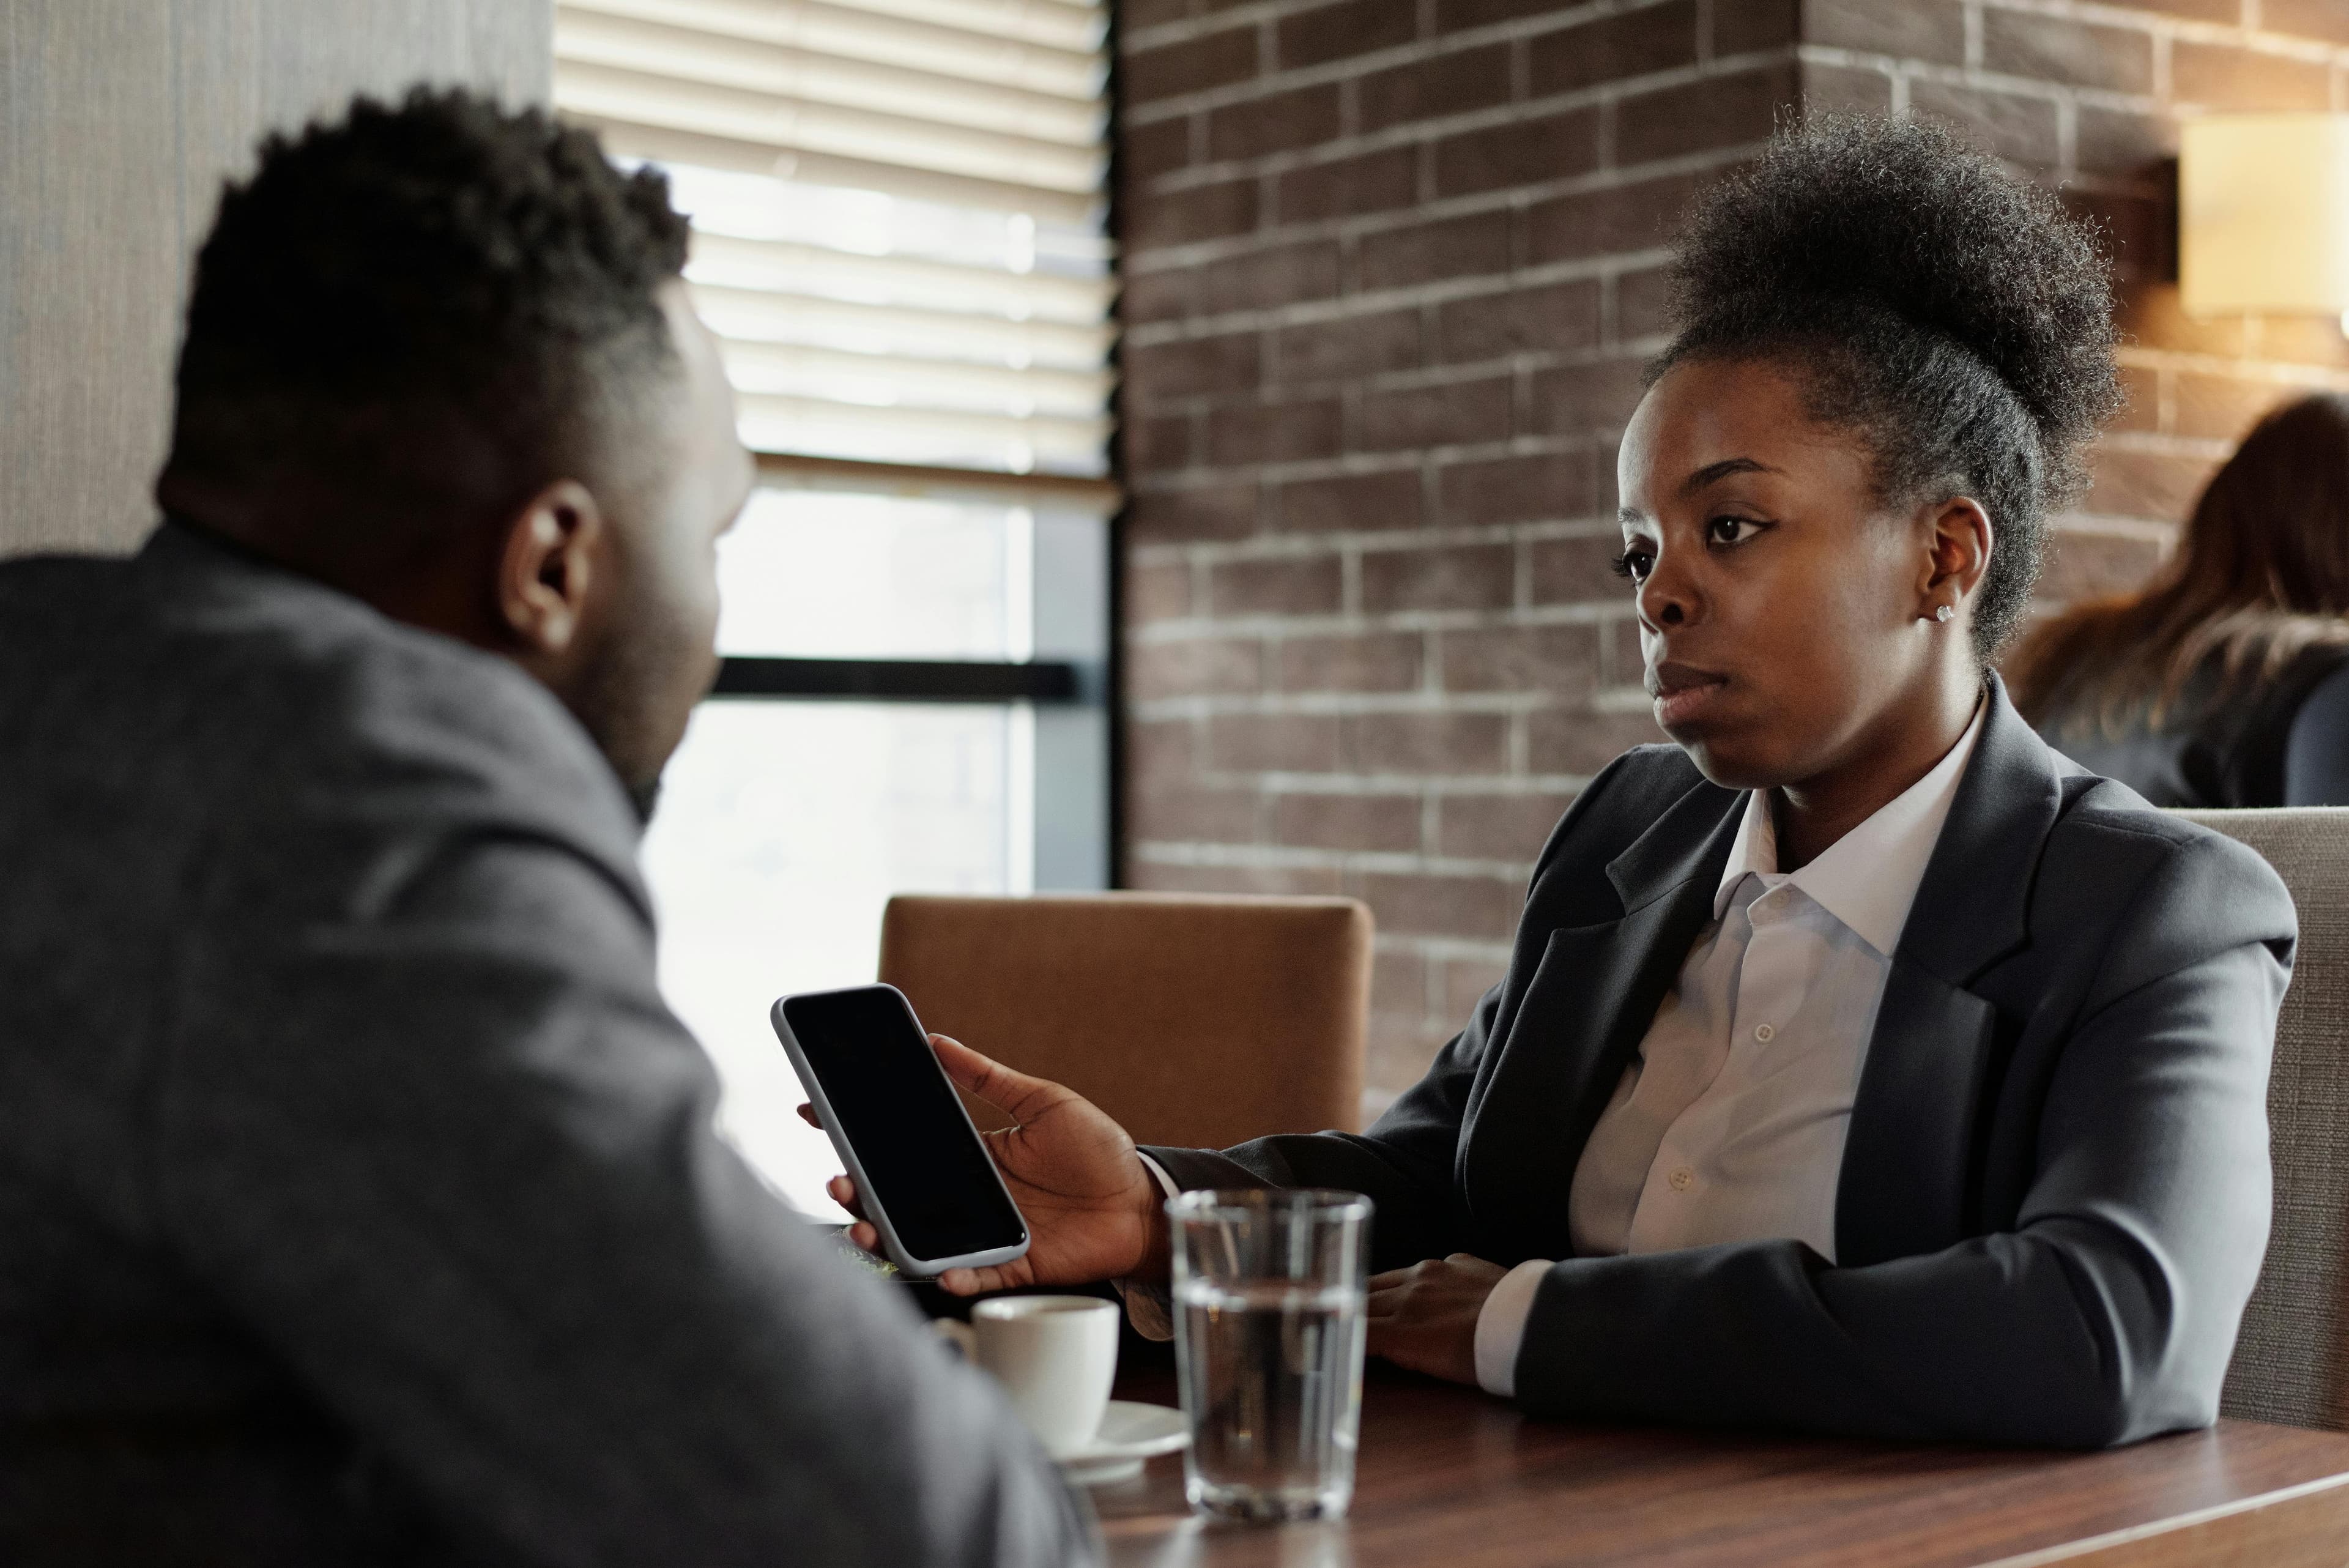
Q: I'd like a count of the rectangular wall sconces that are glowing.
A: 1